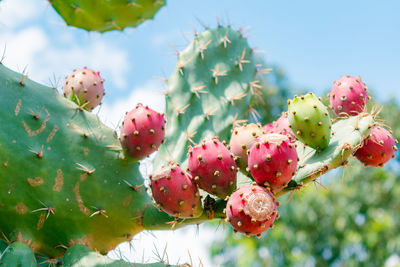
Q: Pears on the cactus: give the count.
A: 11